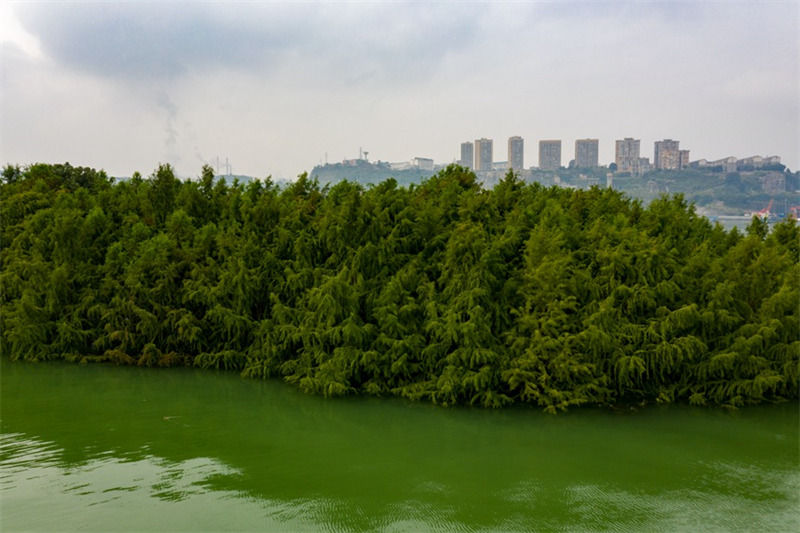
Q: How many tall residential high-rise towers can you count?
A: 7